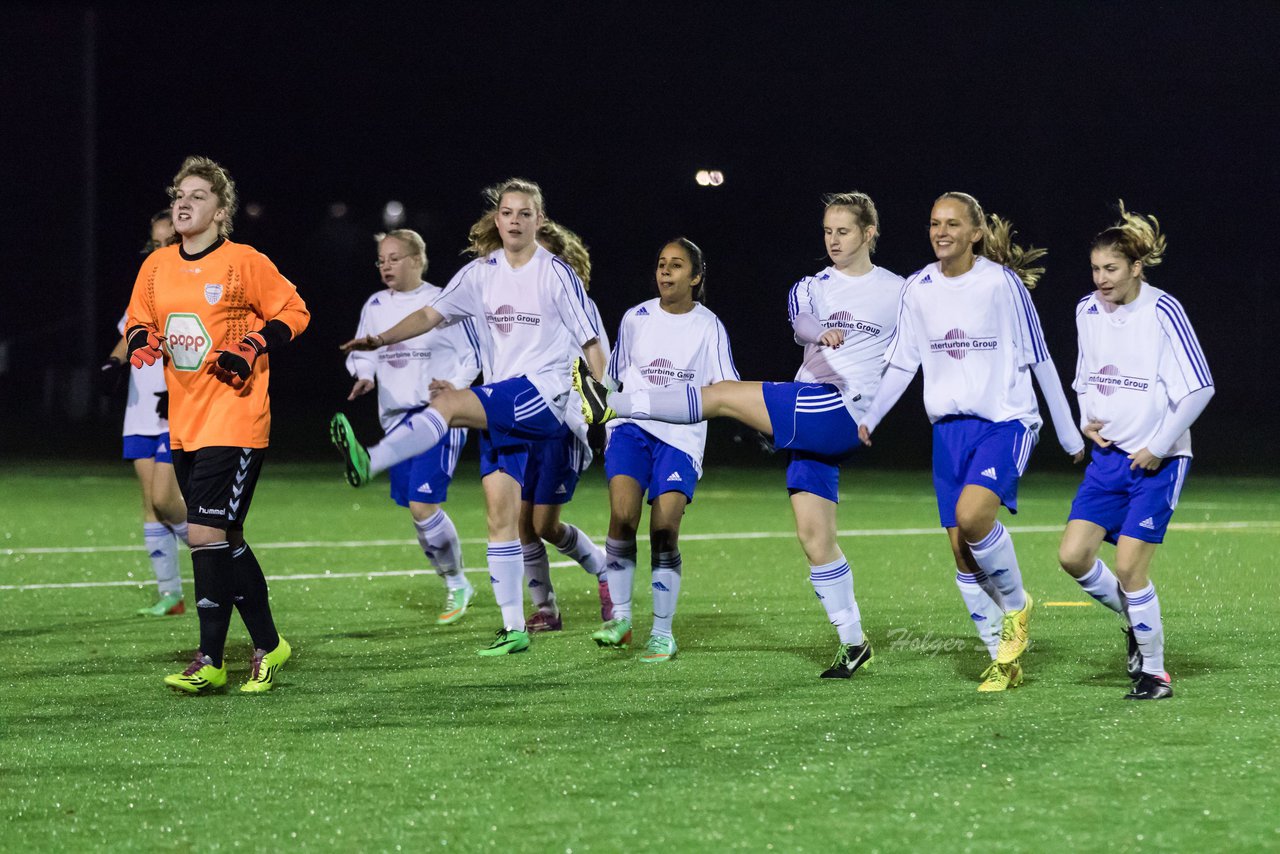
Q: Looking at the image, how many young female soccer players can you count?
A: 9